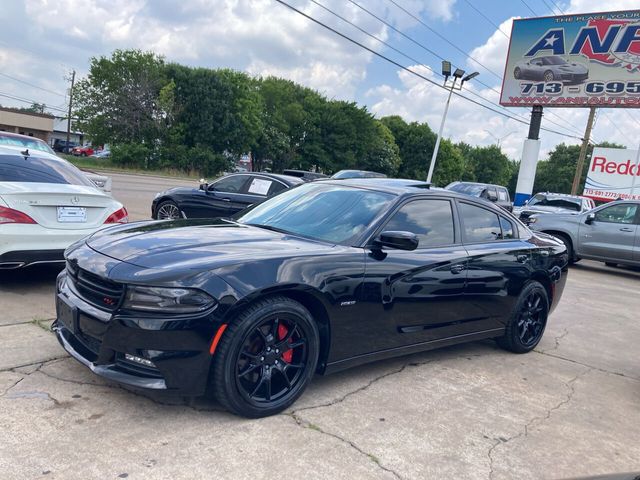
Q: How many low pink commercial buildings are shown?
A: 0